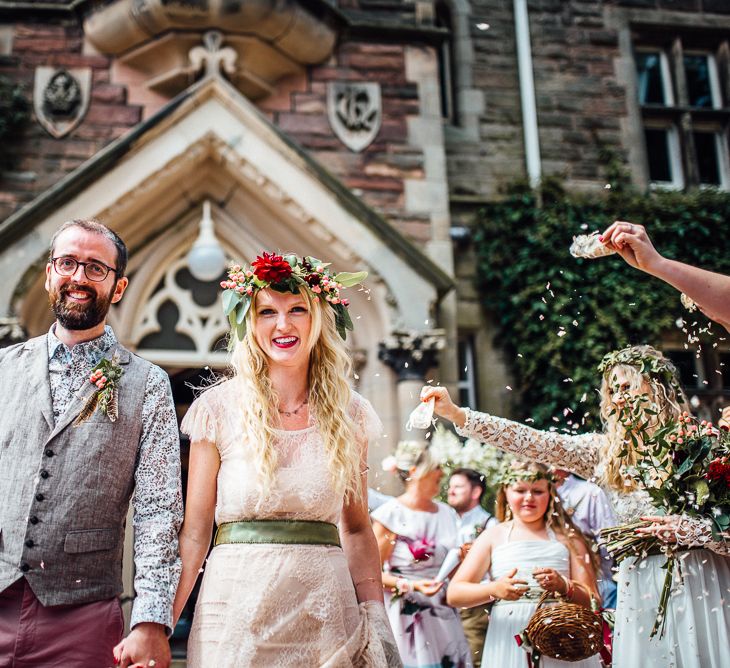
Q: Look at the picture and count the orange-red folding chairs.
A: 0